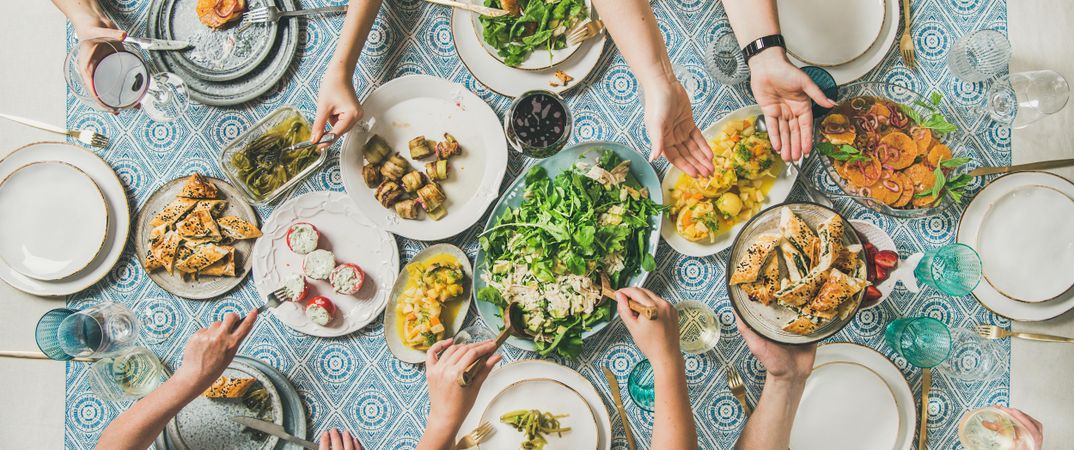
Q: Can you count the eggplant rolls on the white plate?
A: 10